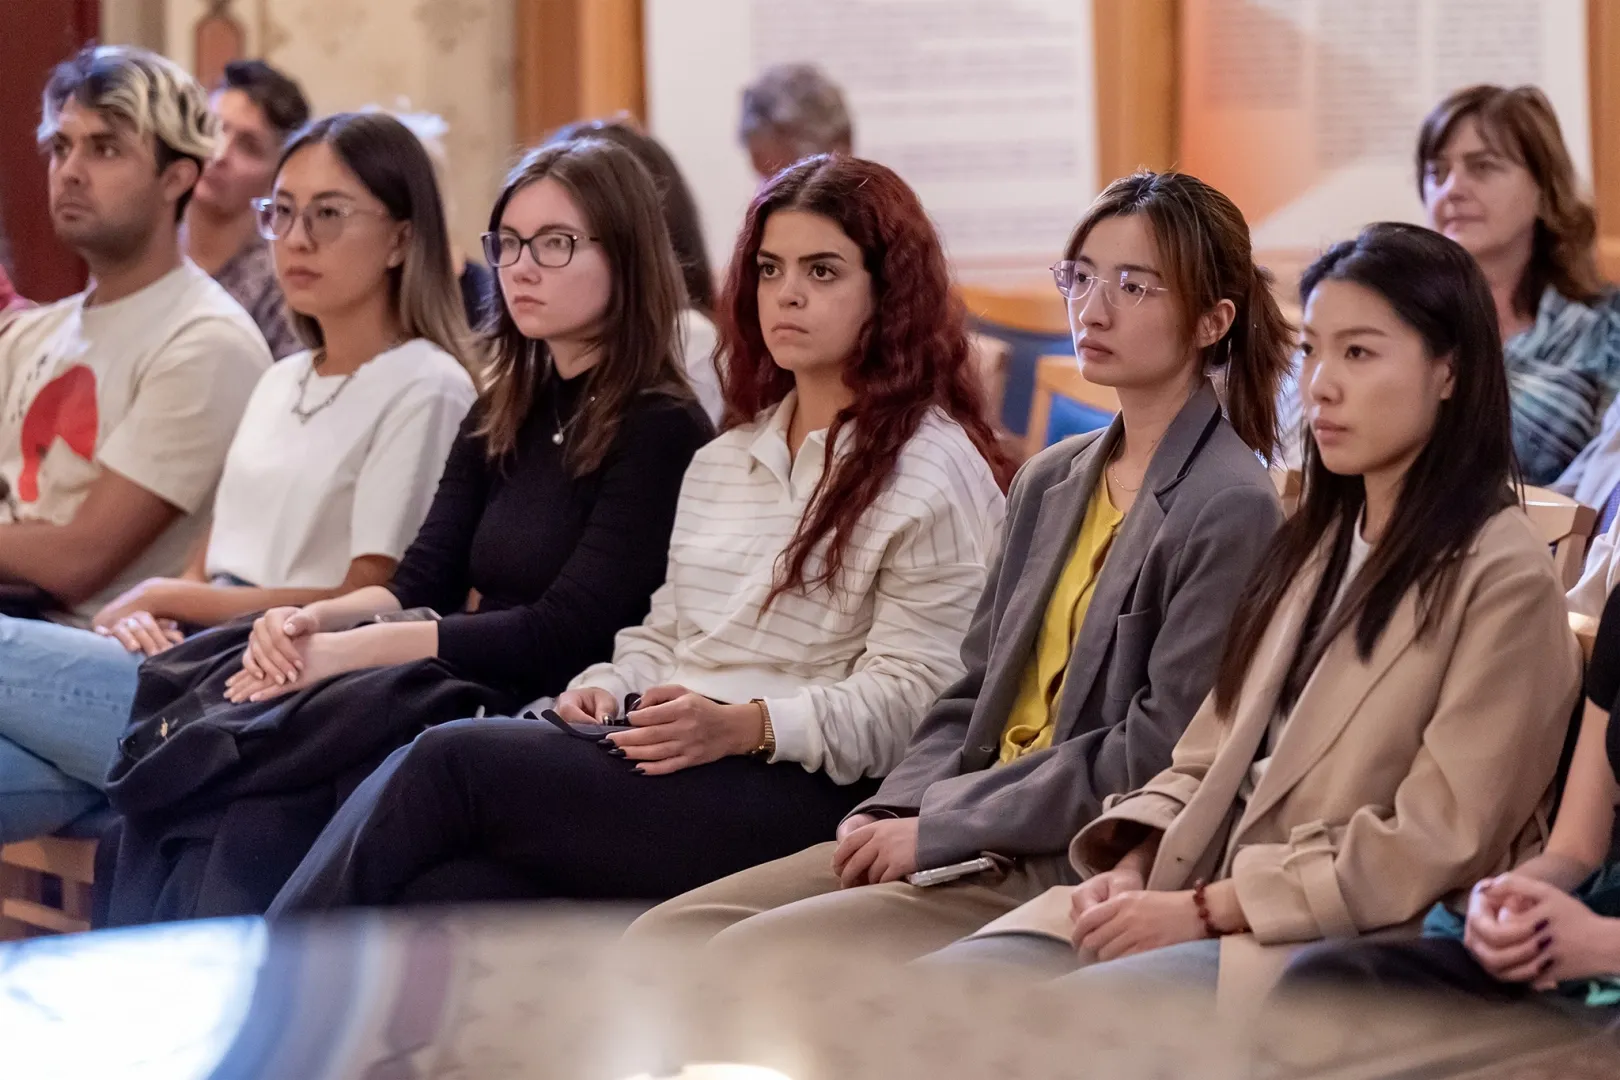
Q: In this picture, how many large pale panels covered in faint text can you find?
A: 2